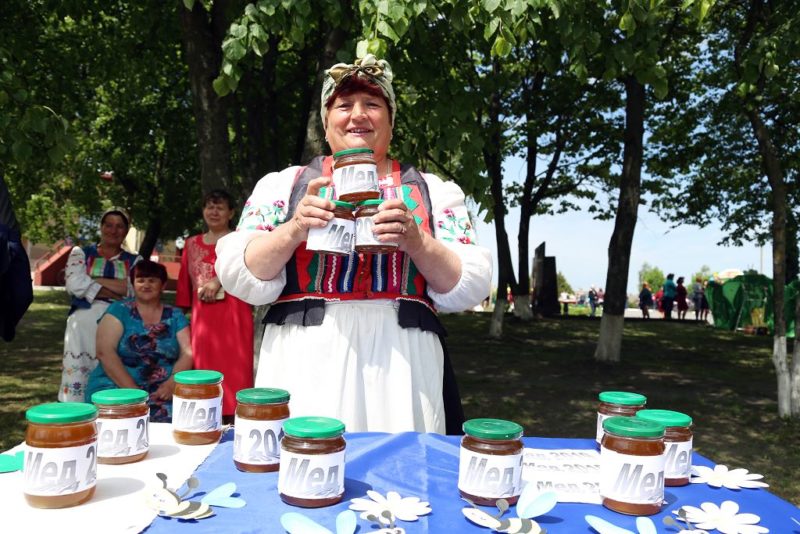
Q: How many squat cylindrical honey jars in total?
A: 12